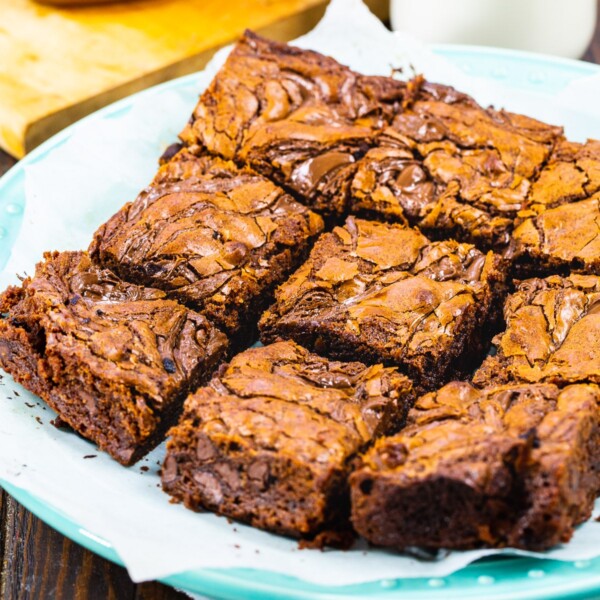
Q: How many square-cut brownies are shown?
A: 9